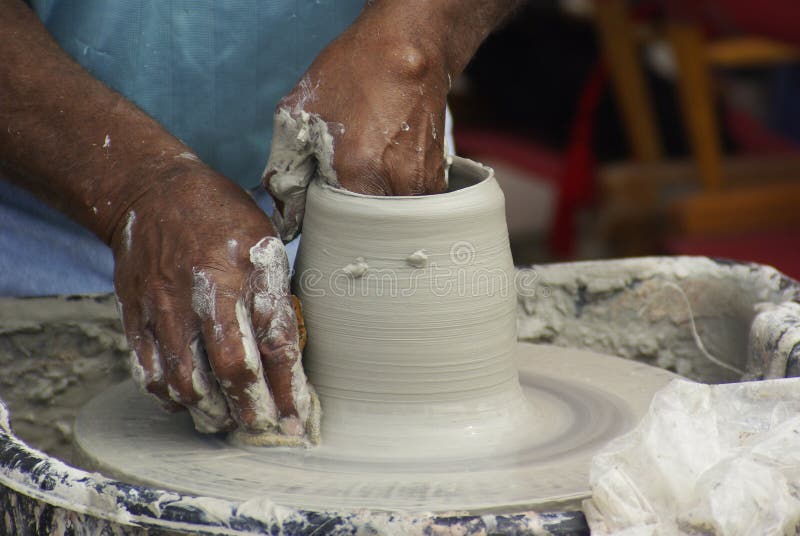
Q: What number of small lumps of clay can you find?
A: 2